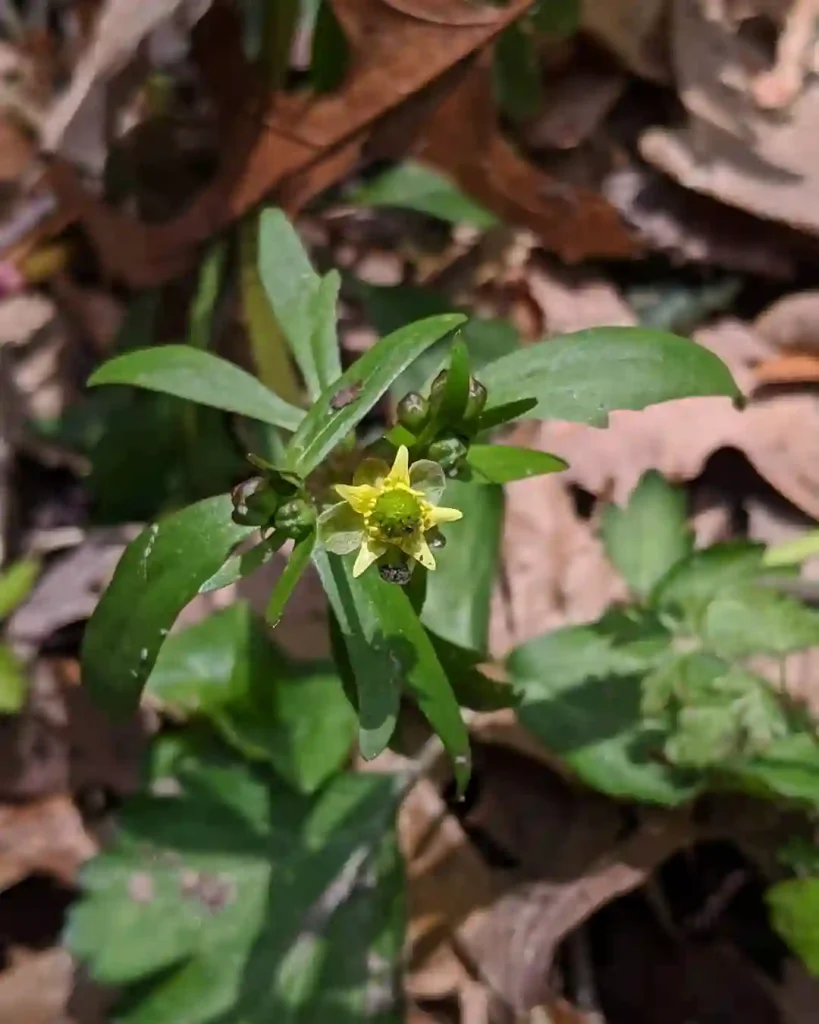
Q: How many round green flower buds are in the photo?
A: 6